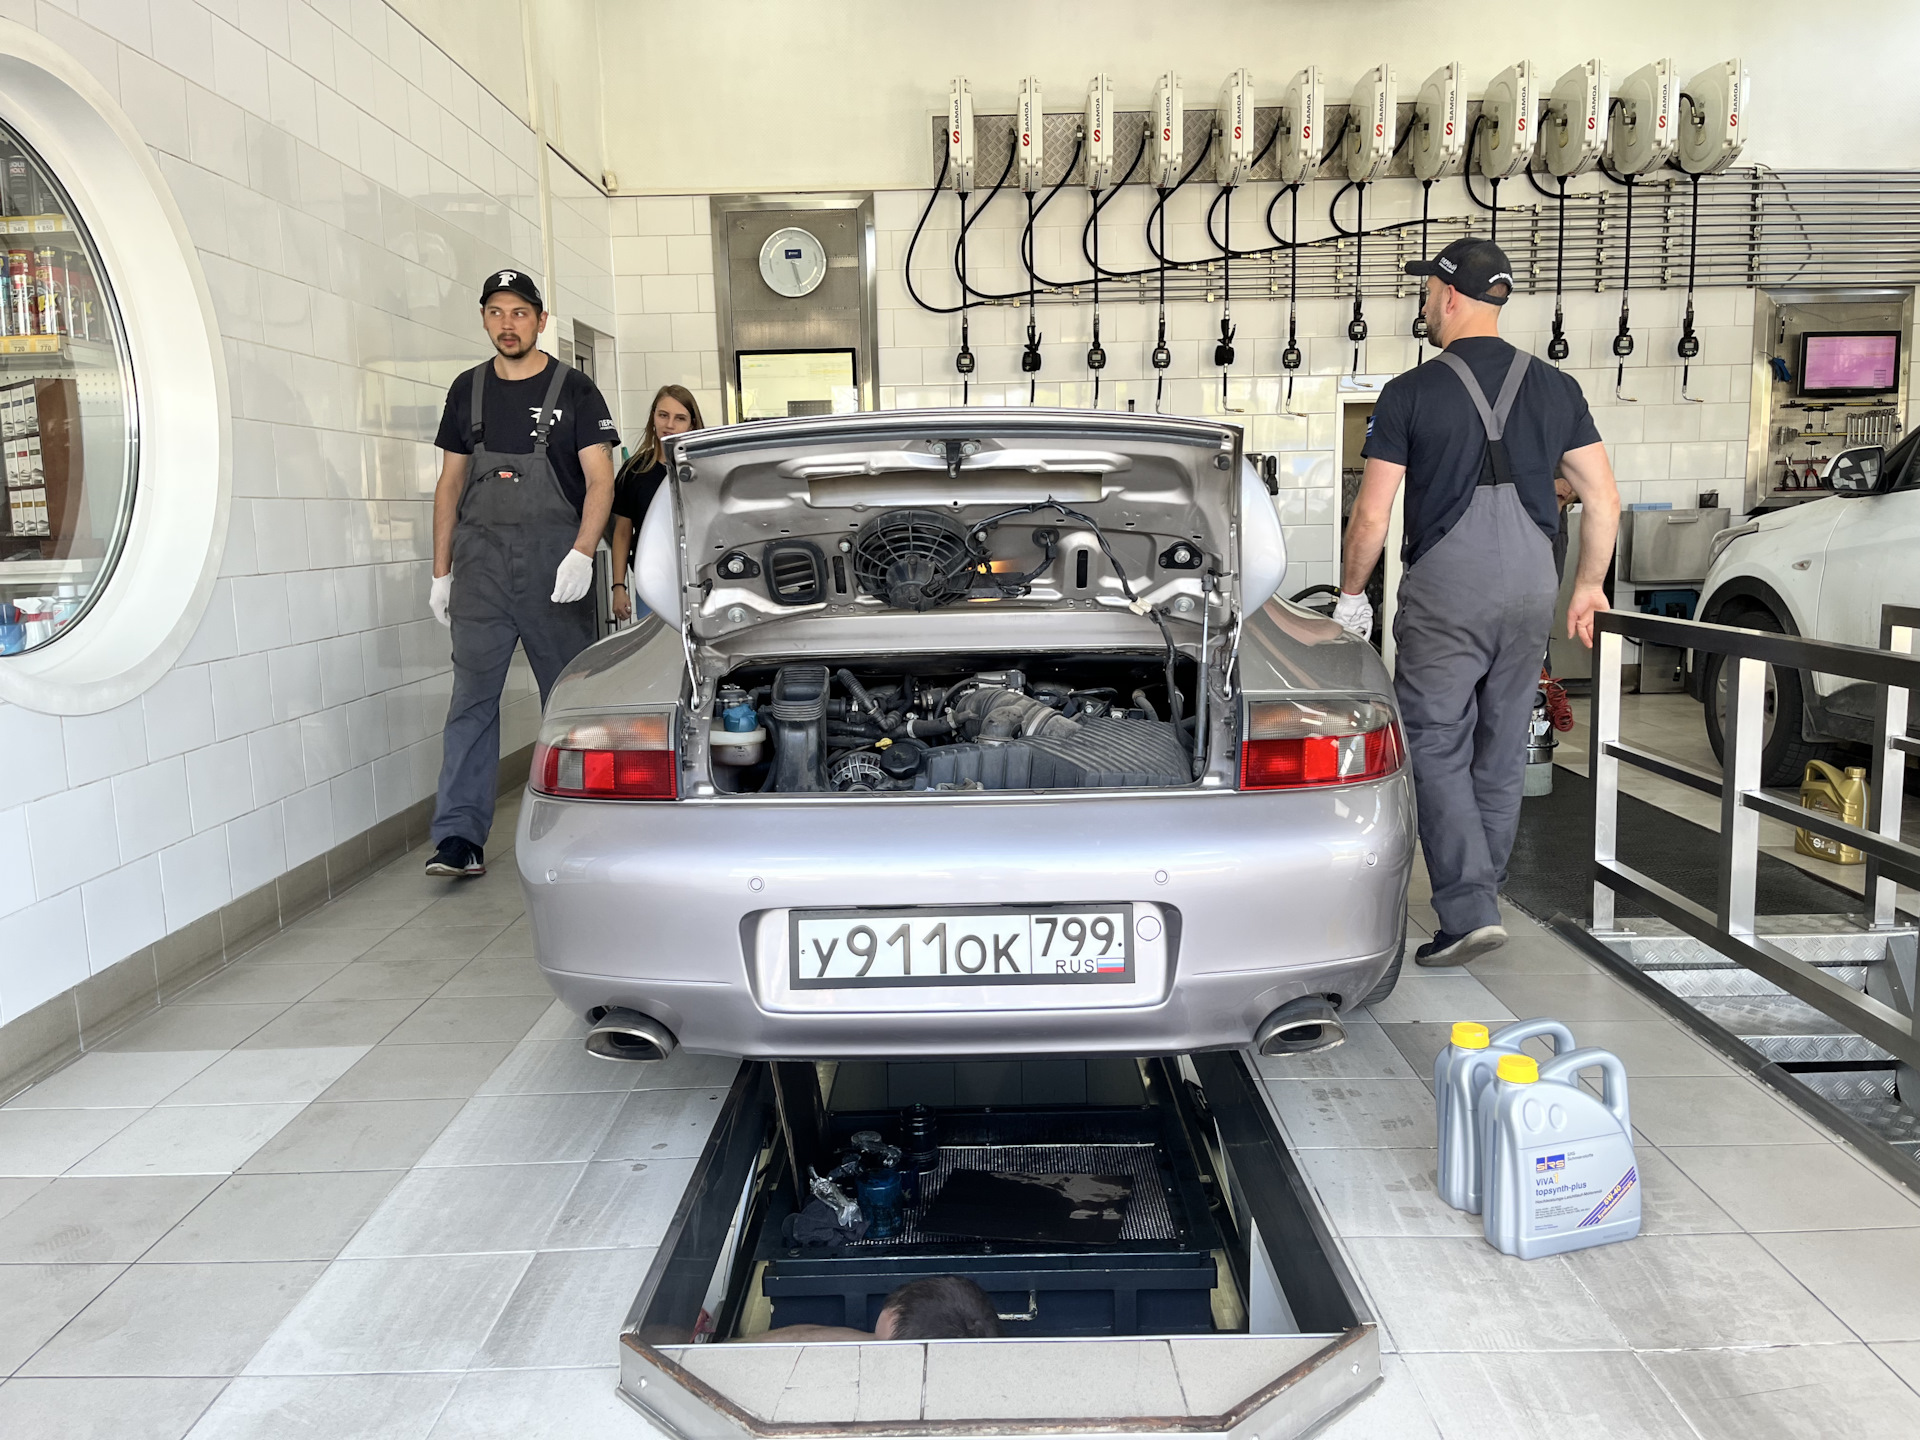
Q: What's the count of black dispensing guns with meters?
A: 11